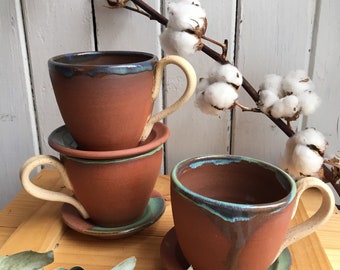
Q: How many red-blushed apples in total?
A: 0